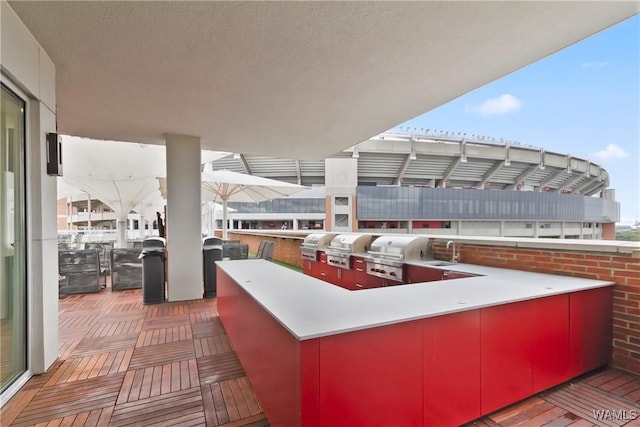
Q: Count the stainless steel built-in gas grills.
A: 3